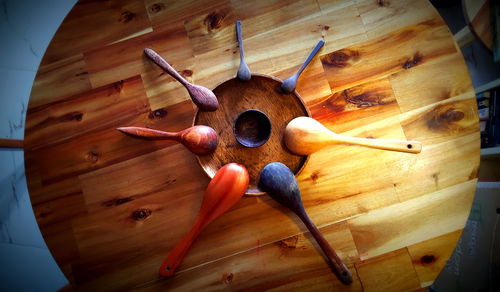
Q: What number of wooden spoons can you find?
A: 7